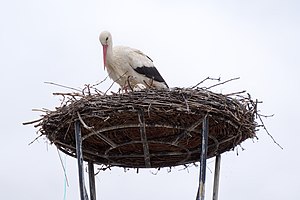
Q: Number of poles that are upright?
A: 4